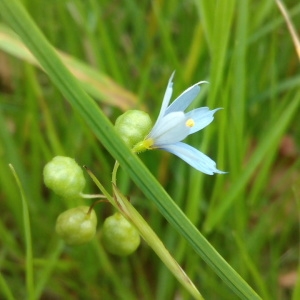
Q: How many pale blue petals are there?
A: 5